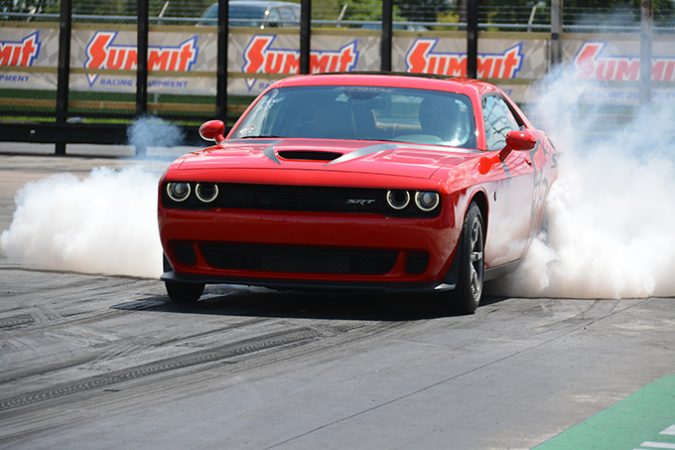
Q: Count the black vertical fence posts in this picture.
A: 6